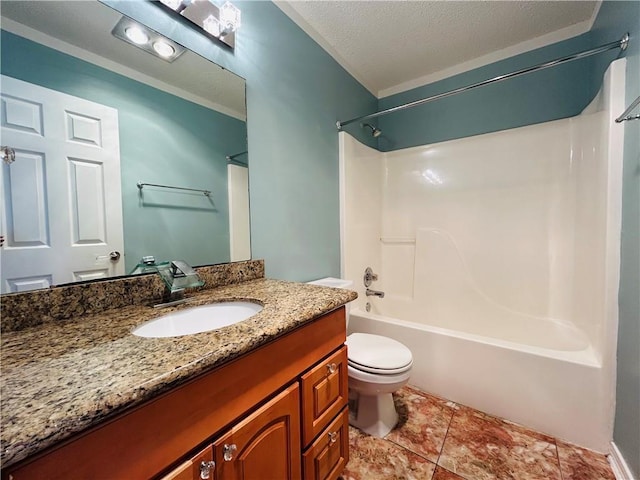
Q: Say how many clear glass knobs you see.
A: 4